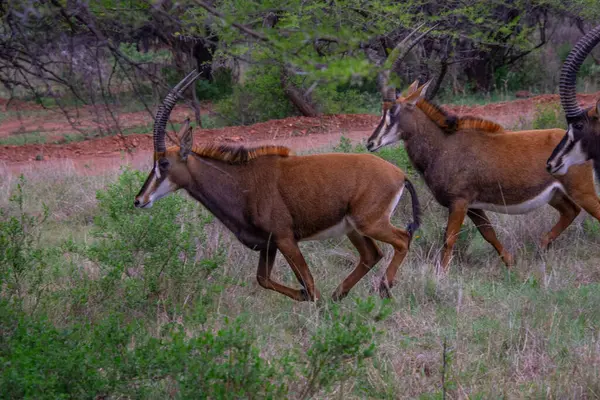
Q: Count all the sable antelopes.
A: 3